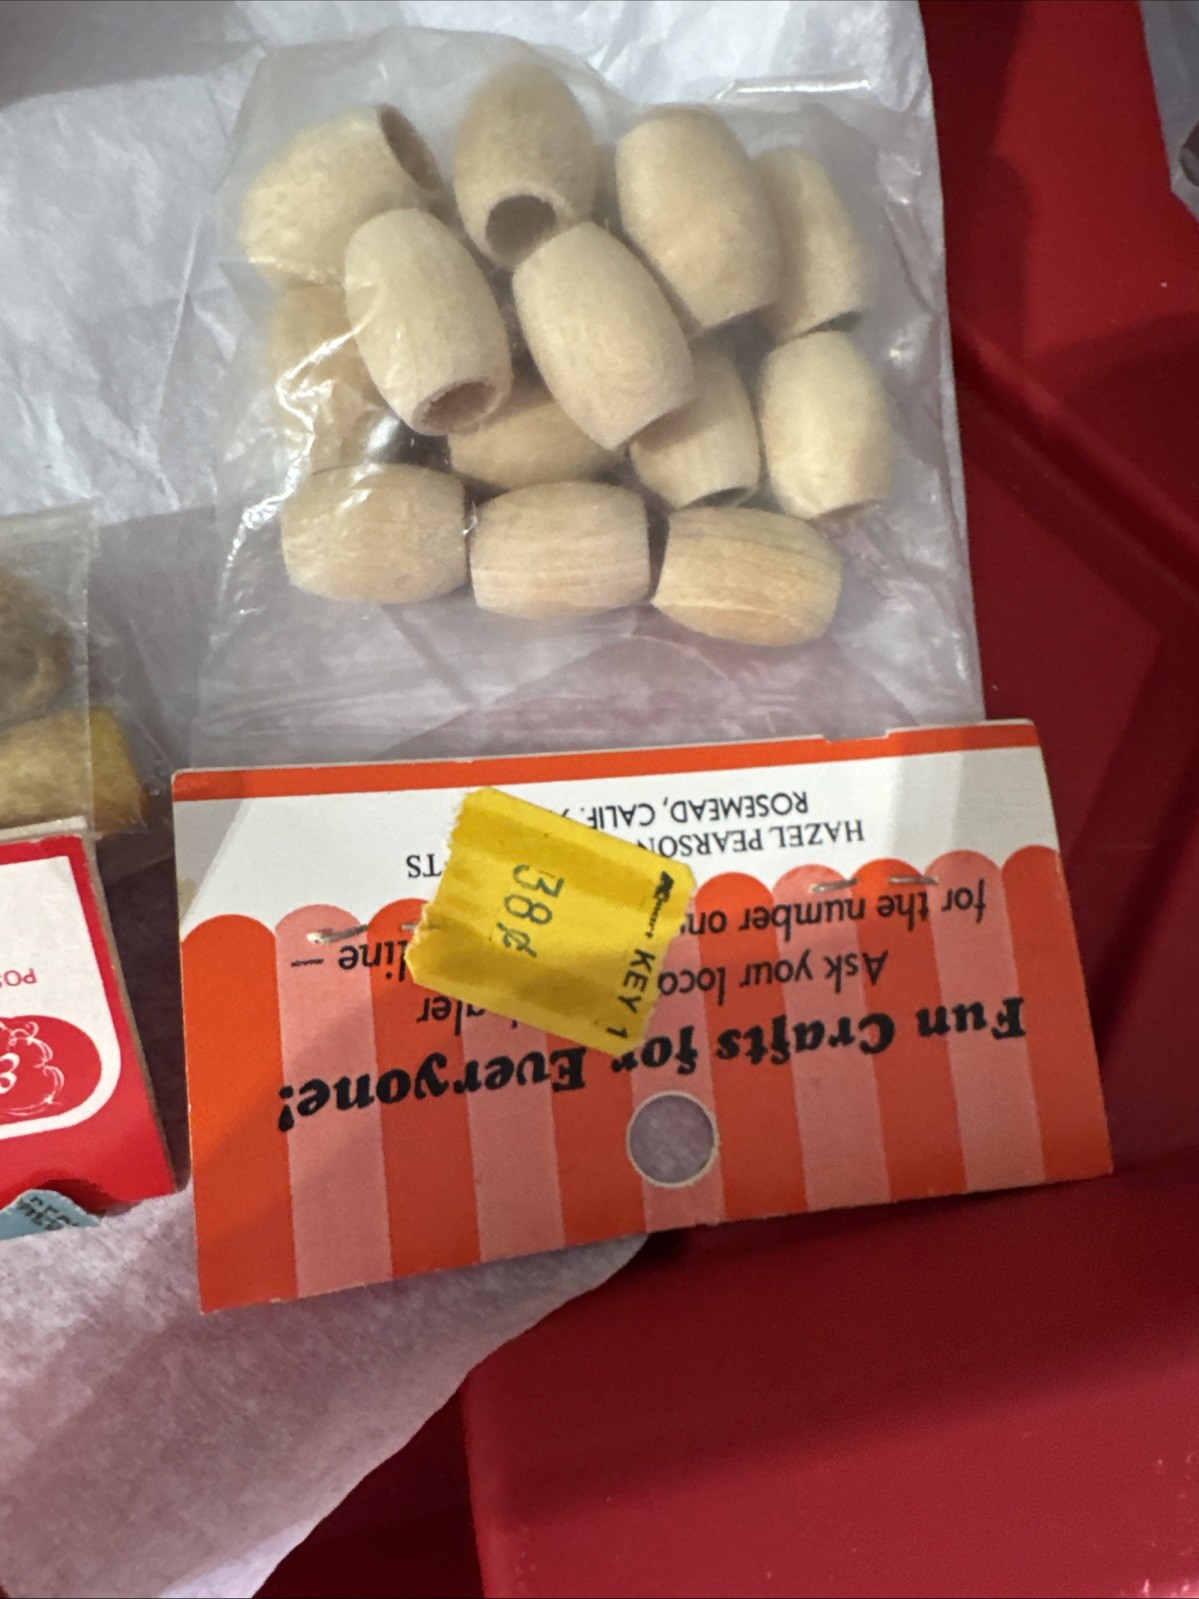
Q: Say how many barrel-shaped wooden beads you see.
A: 13